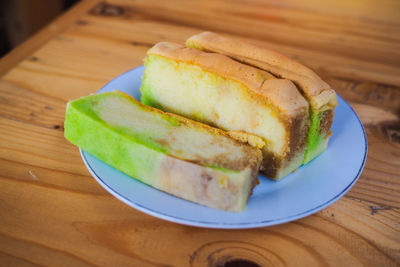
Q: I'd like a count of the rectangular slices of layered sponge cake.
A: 3